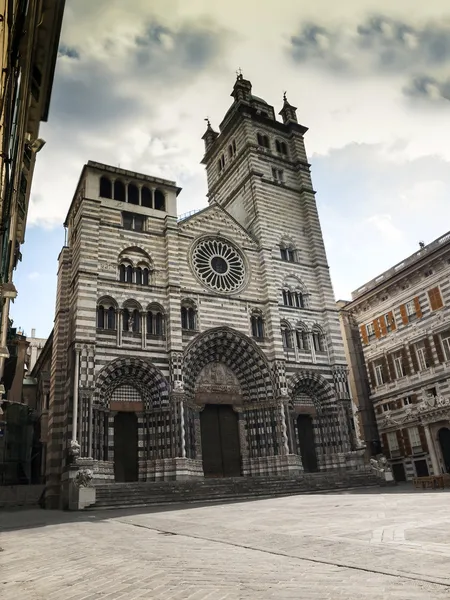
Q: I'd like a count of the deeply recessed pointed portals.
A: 3